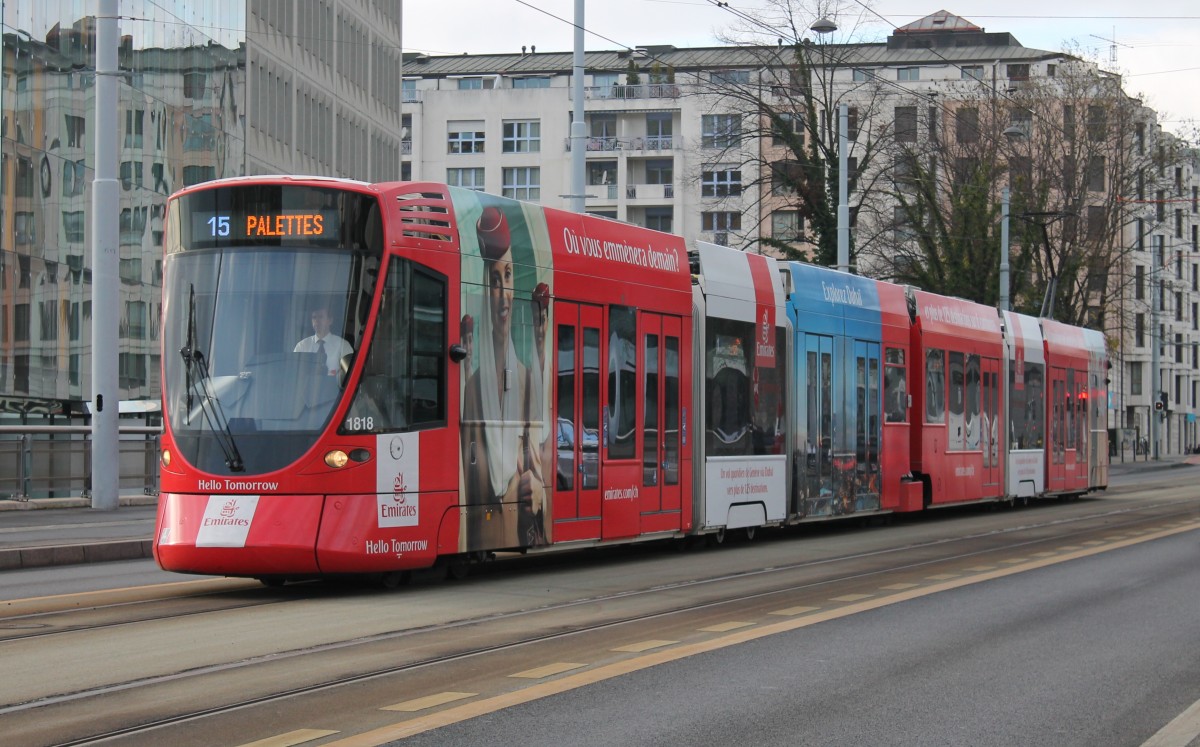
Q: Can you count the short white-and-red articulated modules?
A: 2